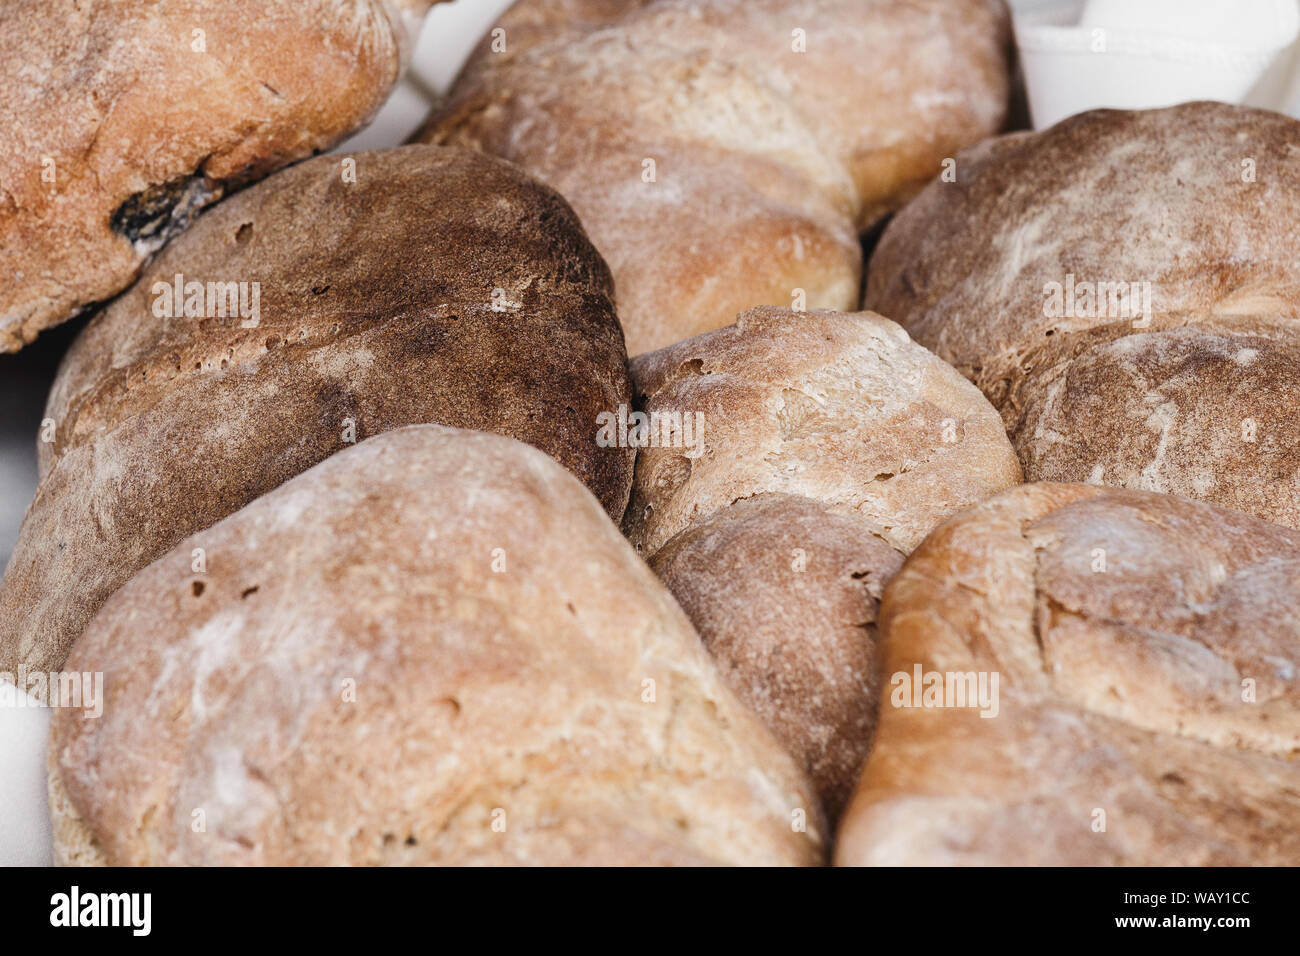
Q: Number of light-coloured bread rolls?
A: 5